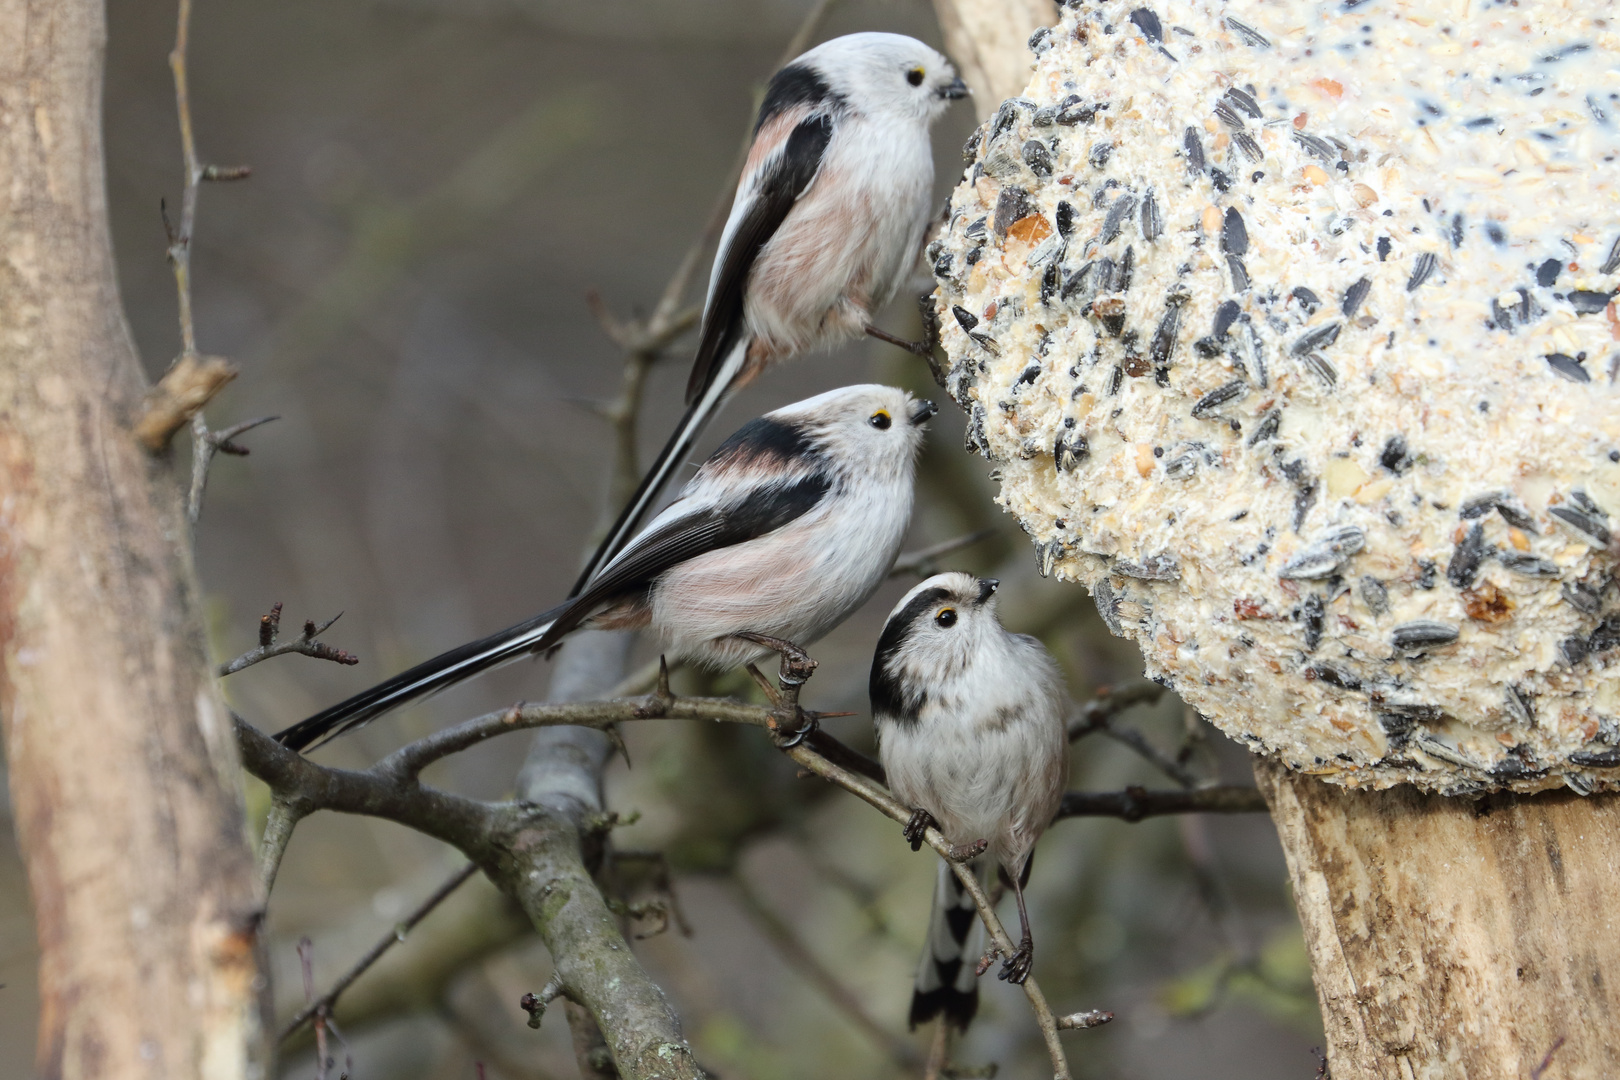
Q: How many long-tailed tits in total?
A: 3